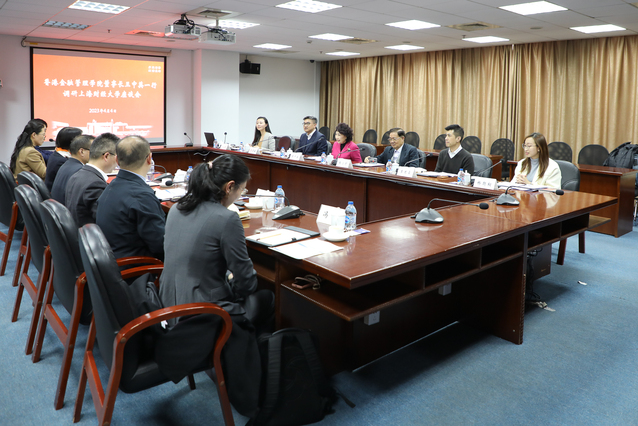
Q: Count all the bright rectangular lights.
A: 11